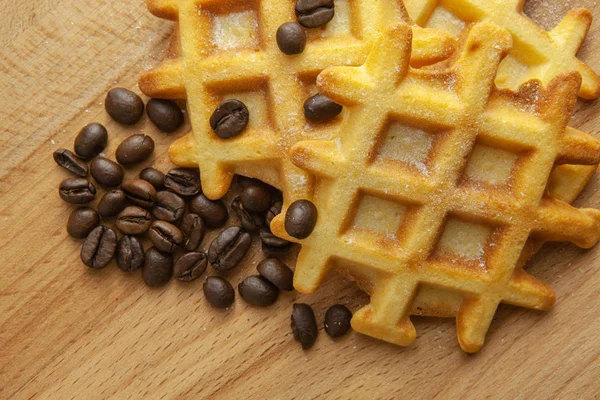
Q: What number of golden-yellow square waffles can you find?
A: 3